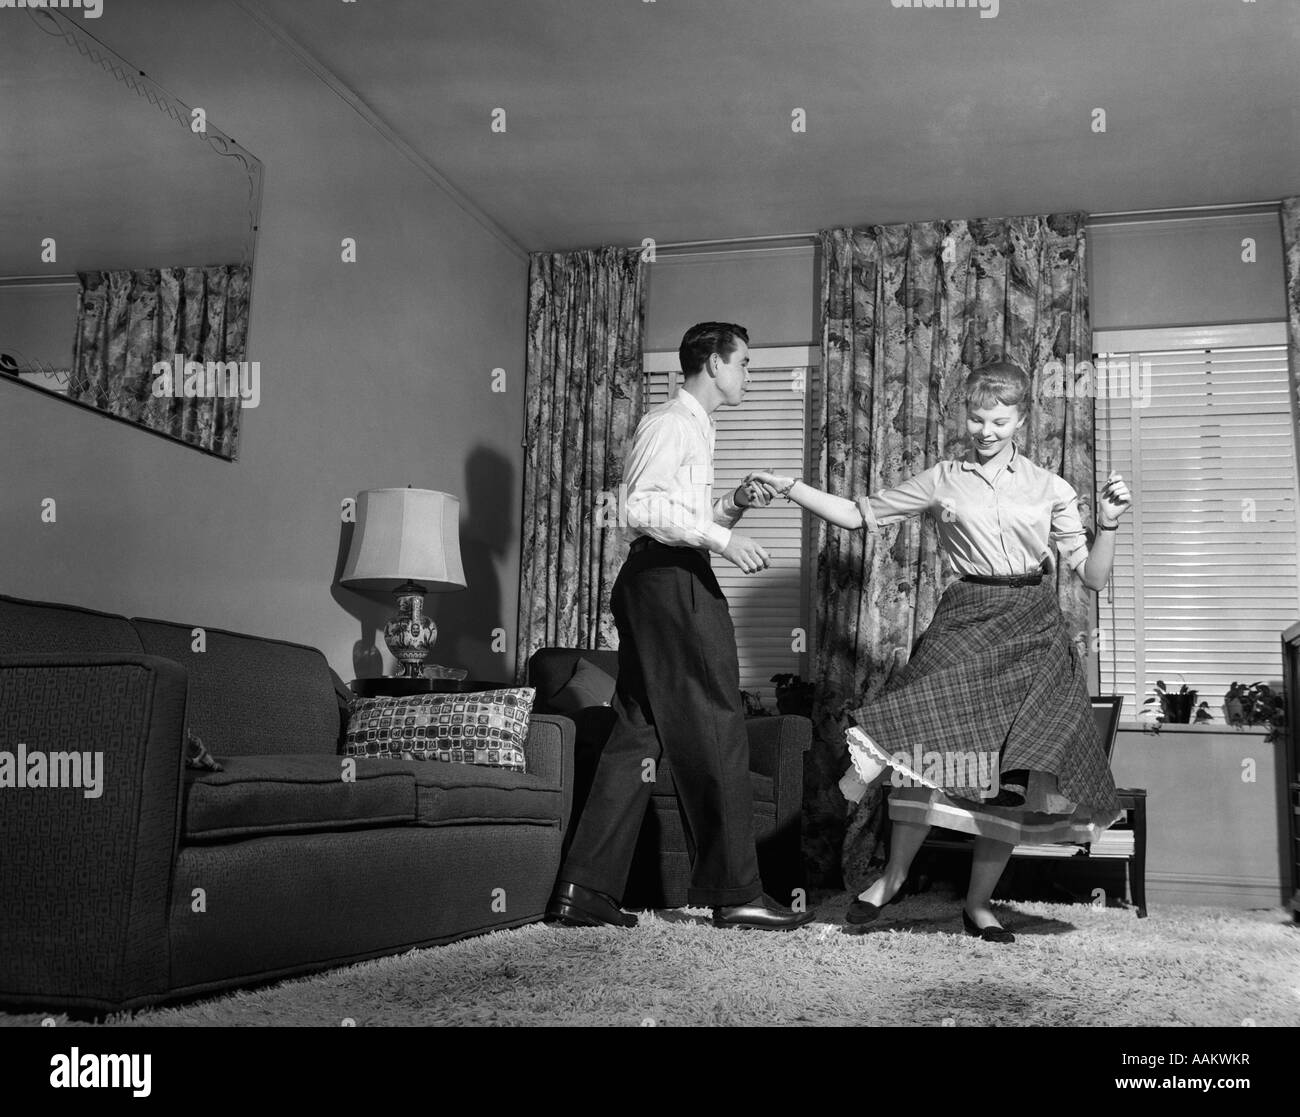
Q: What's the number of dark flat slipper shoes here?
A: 2